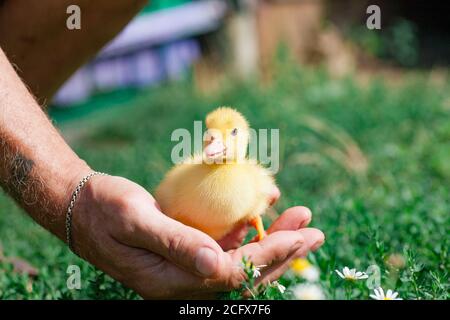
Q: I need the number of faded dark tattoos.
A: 1